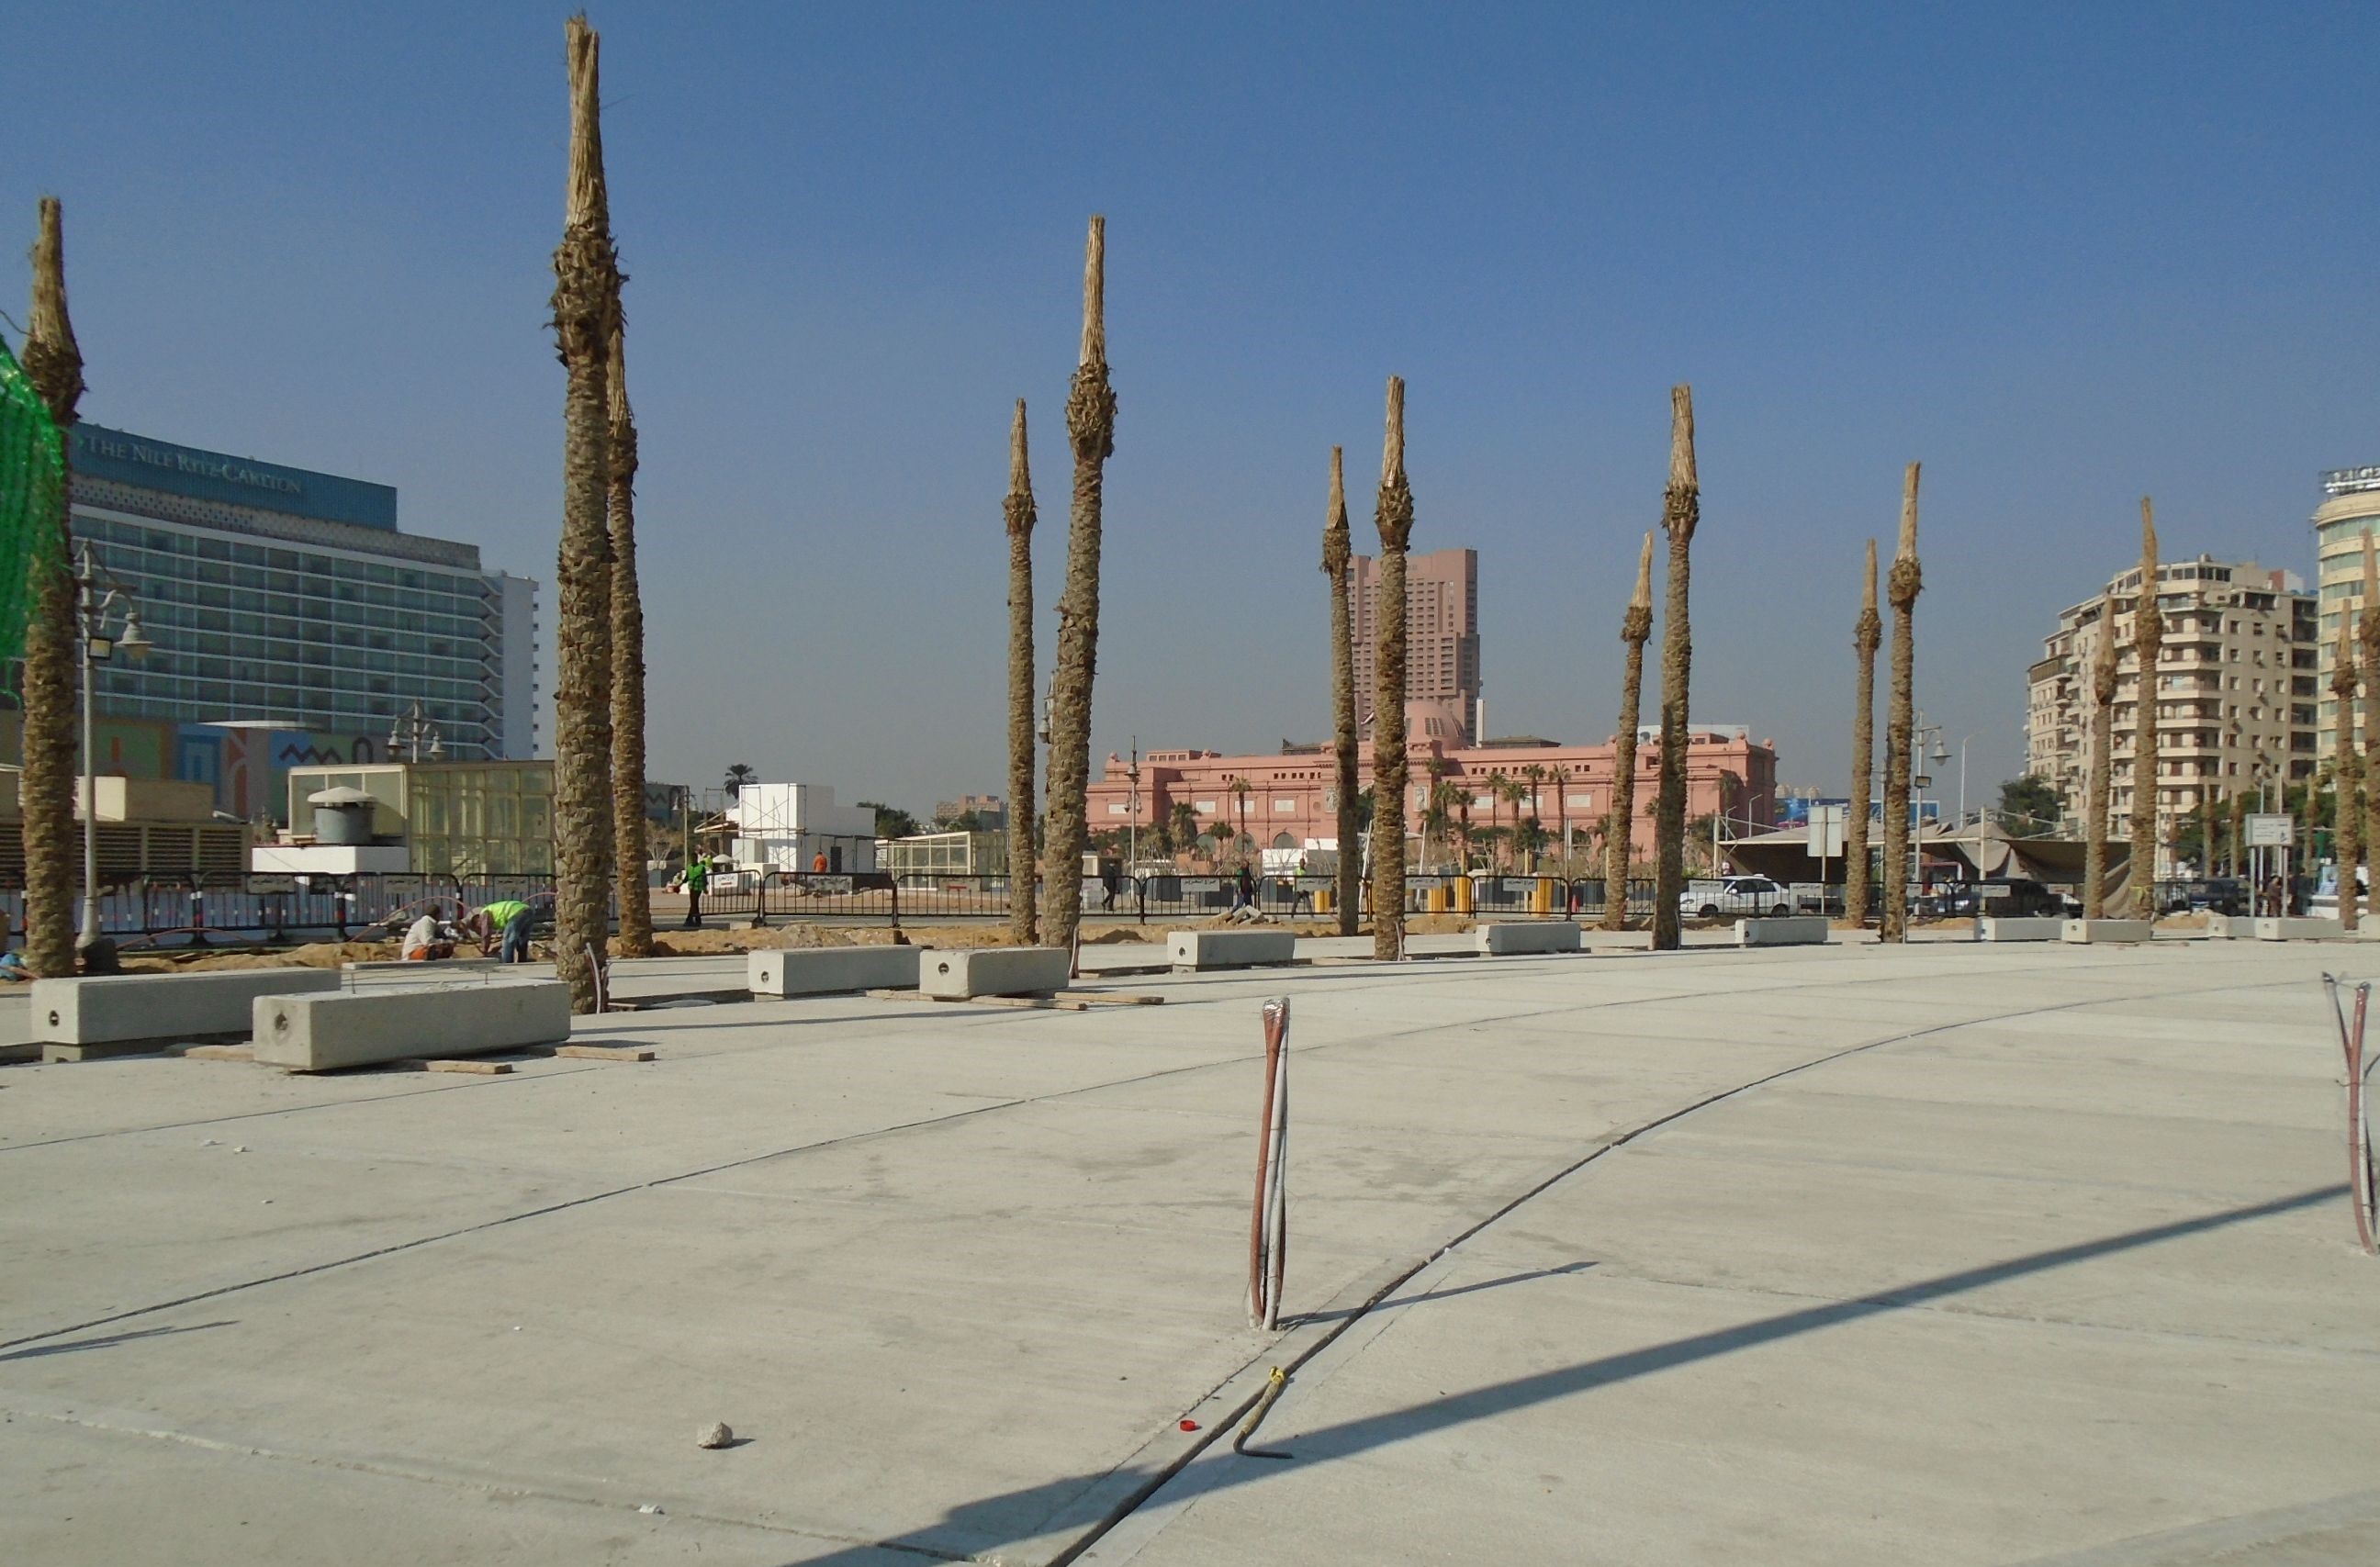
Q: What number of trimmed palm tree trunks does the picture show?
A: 15